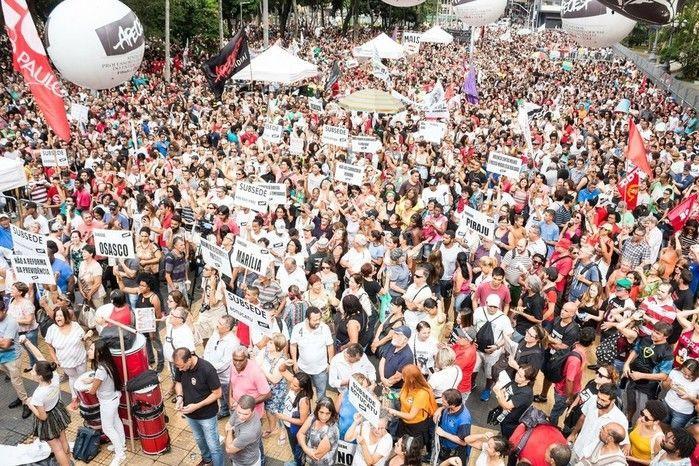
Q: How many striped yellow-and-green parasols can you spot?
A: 1